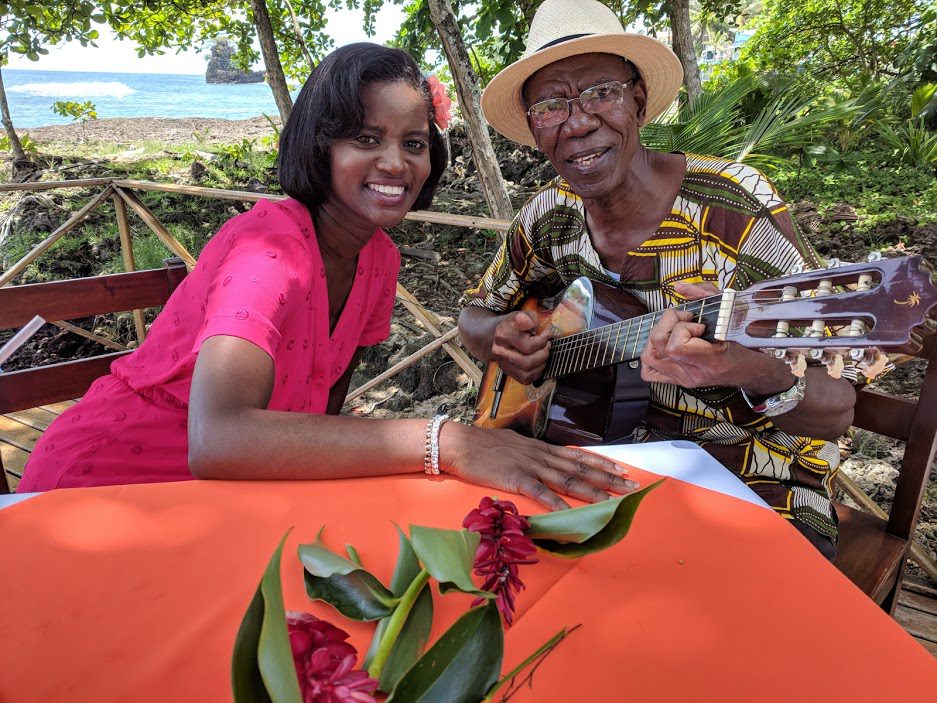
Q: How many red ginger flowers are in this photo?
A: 2